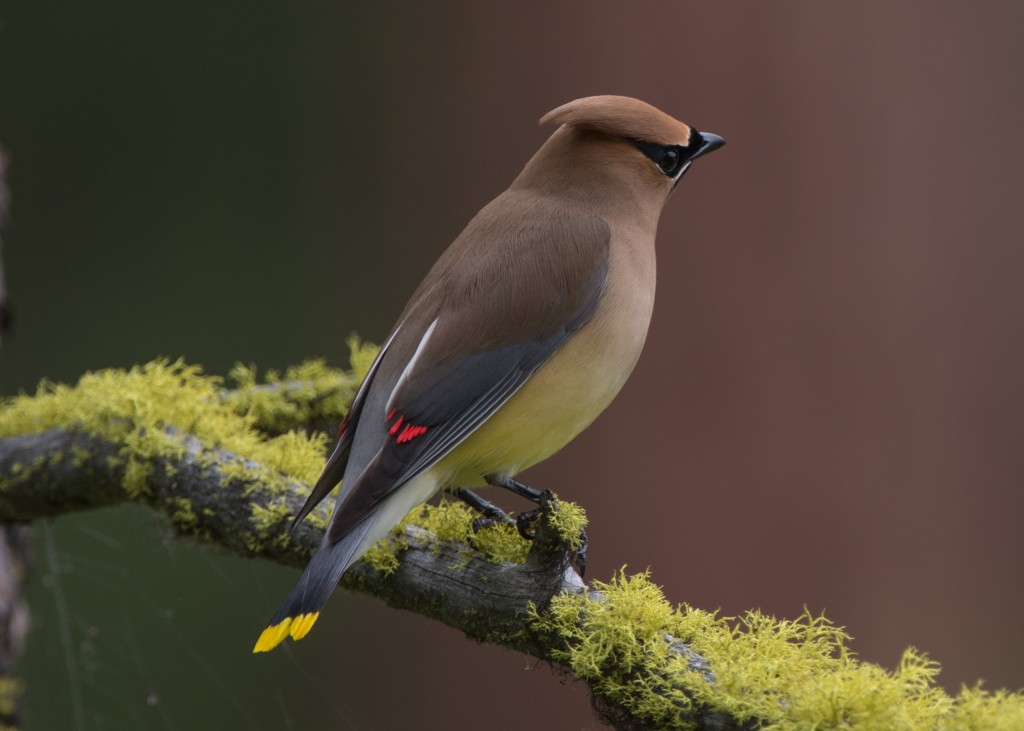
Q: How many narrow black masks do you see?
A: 1